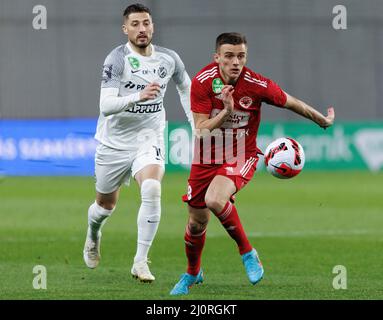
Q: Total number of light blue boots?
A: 2